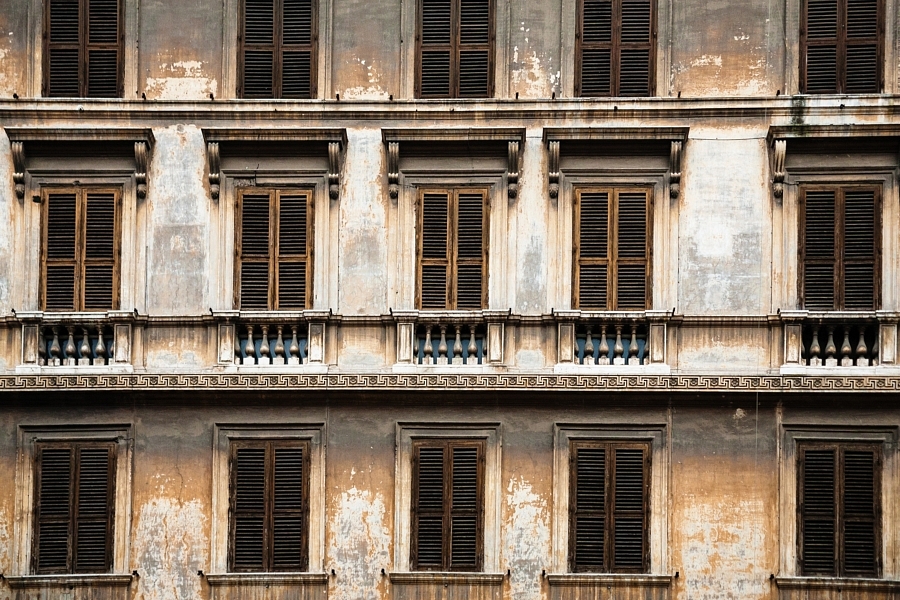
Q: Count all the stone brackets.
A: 9